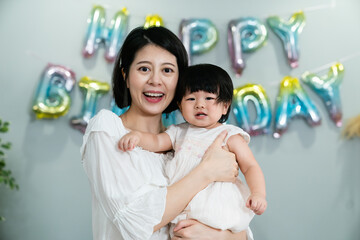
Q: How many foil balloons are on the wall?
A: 13